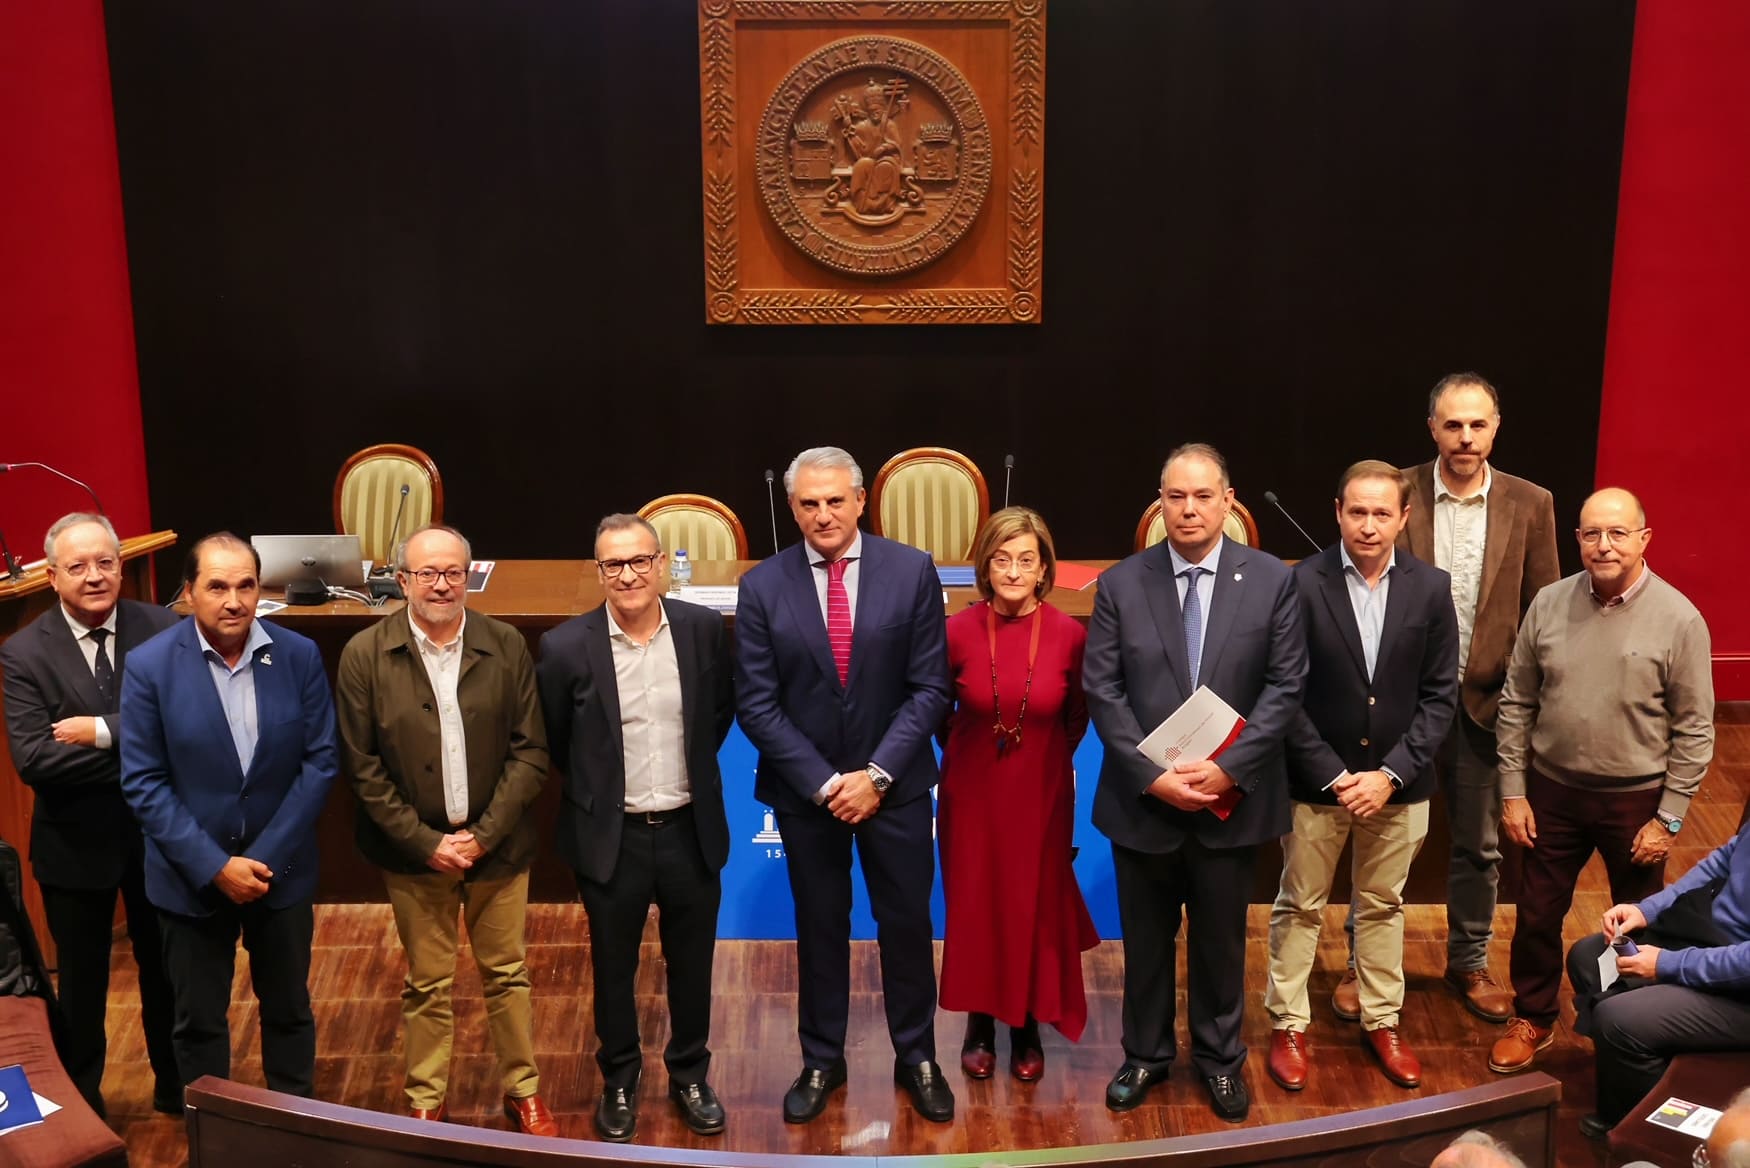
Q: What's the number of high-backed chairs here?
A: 4